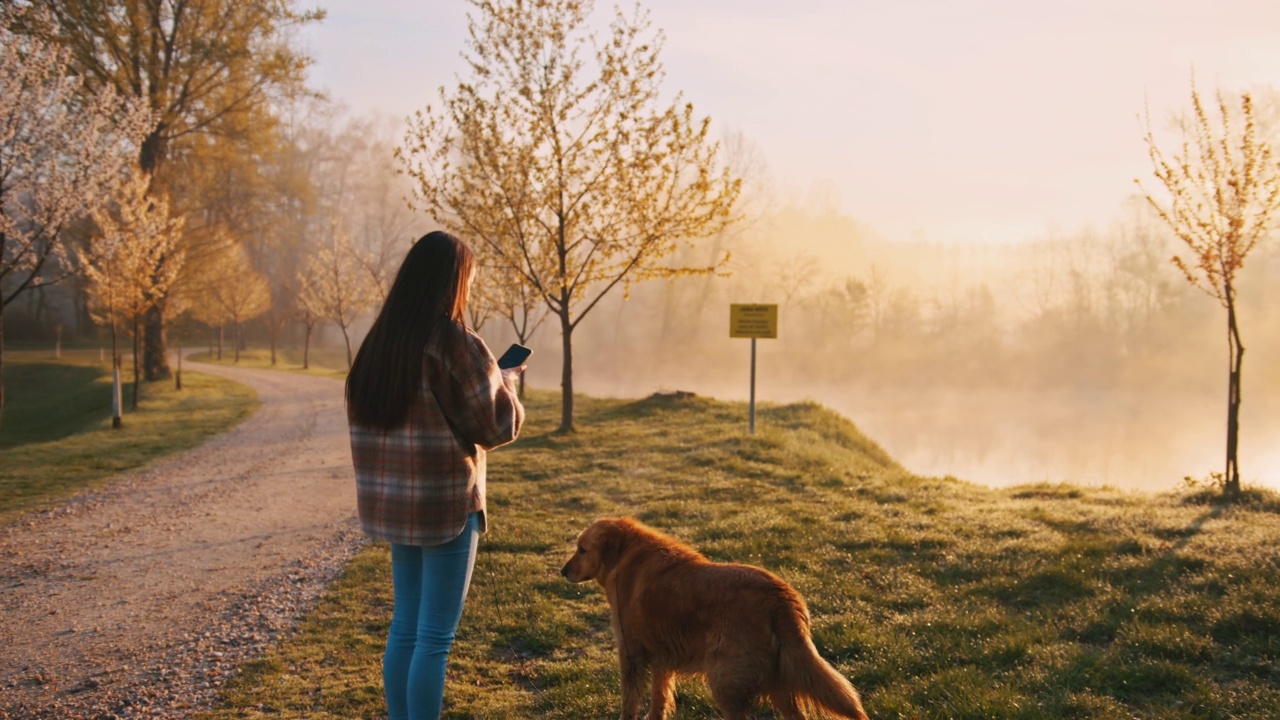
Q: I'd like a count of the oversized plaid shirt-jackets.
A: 1